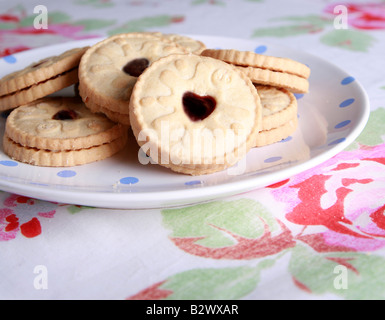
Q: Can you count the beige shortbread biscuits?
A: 7